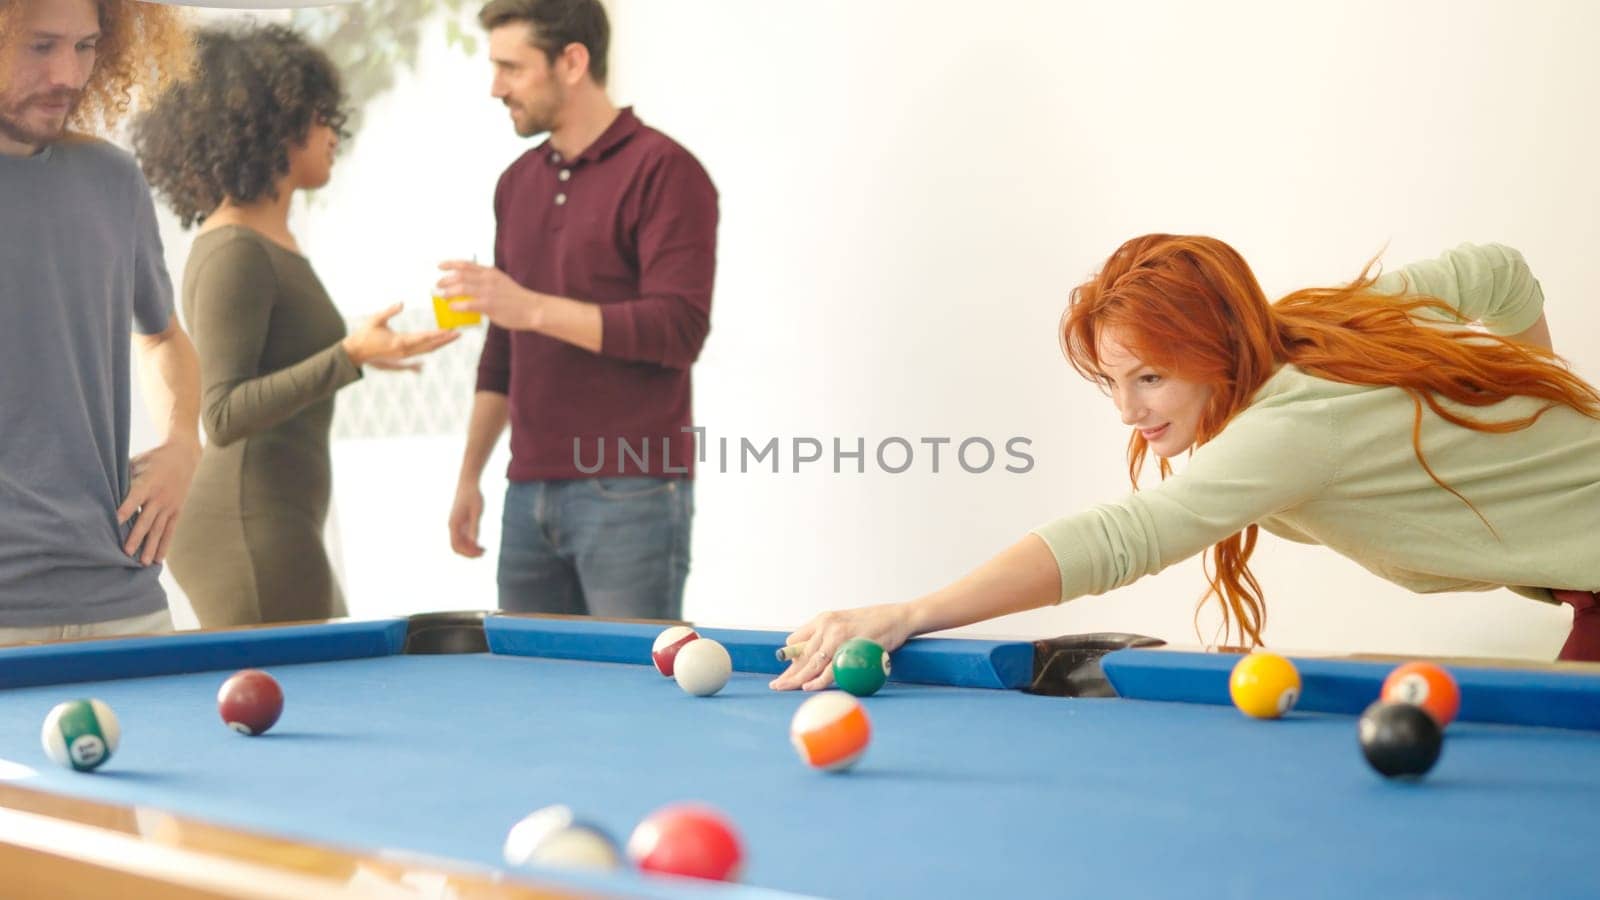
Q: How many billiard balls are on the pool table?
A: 11